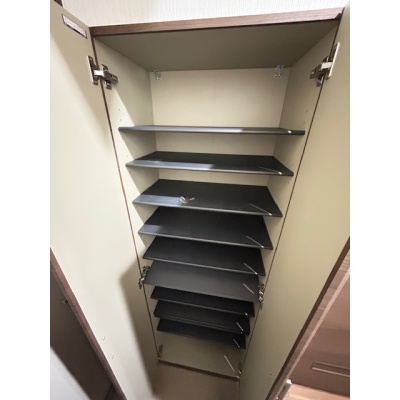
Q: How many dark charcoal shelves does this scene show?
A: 9